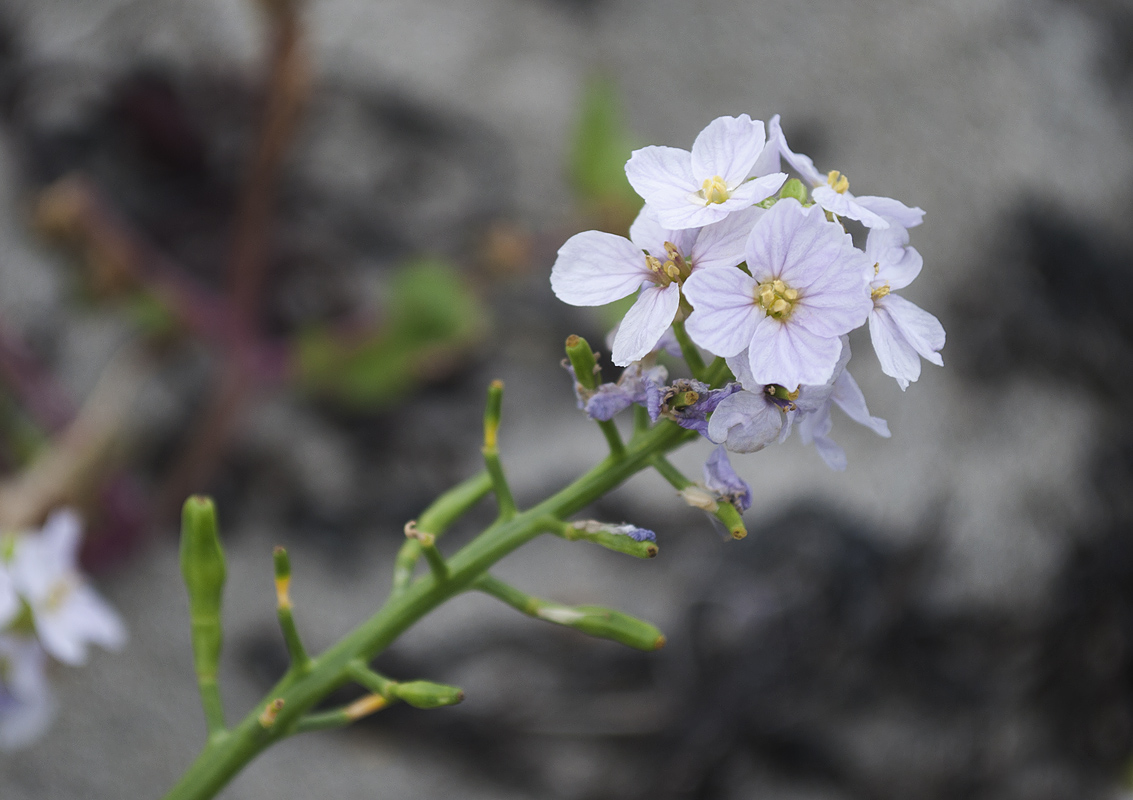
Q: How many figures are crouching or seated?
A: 0